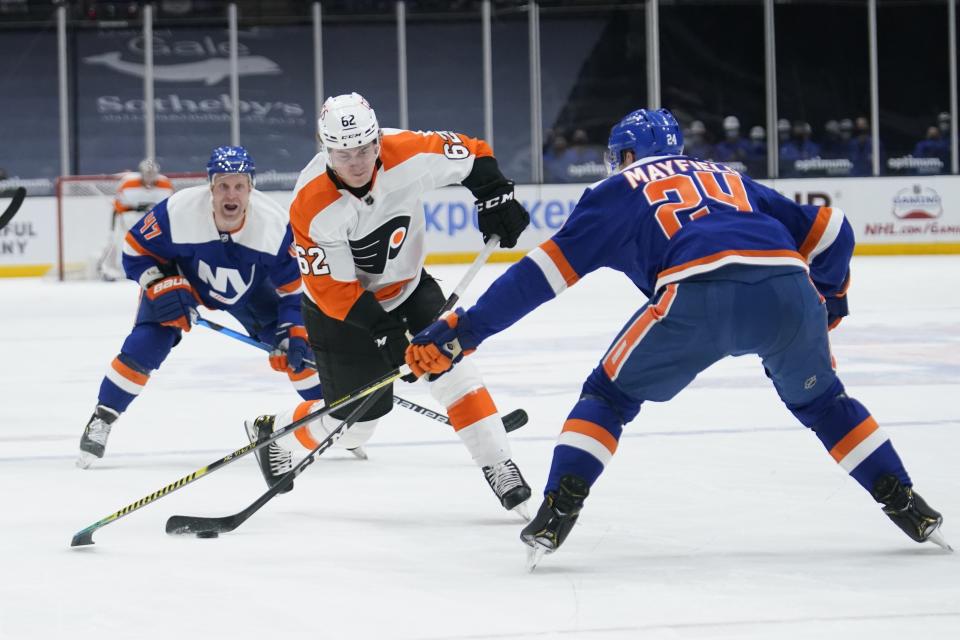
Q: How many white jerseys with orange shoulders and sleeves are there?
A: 2